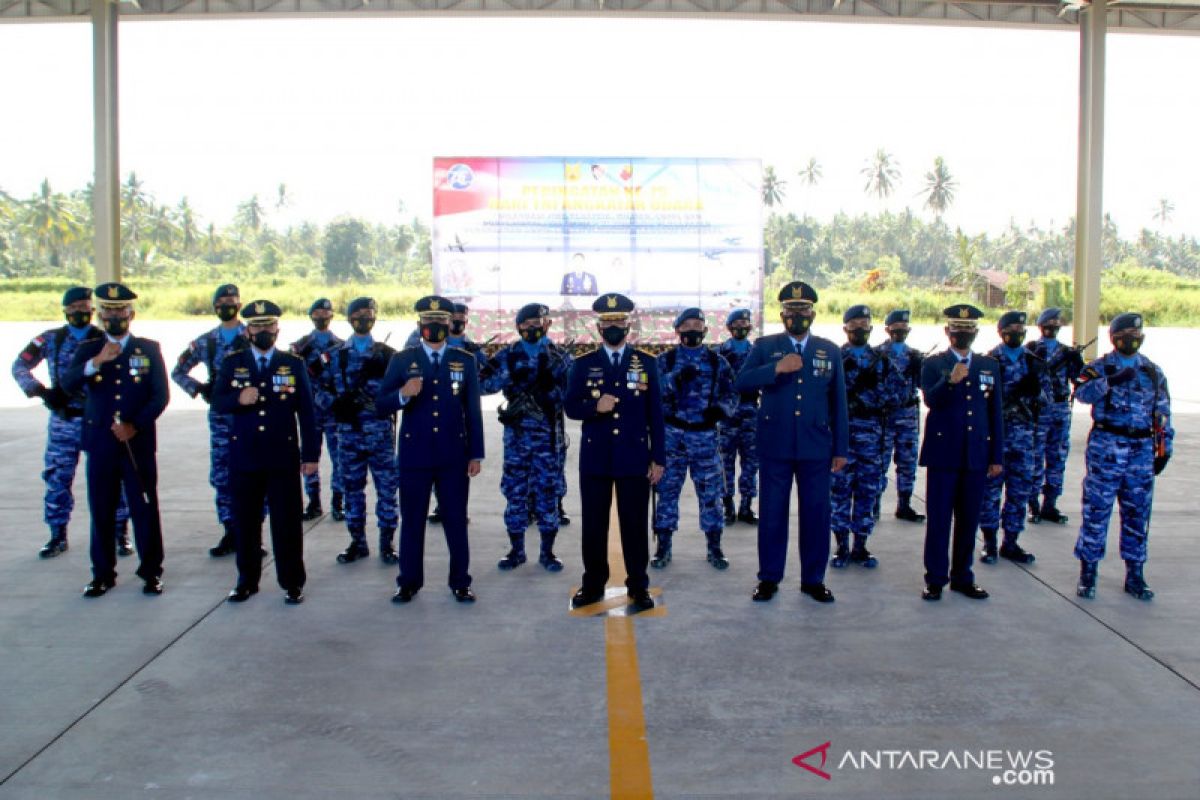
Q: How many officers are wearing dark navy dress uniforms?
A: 6